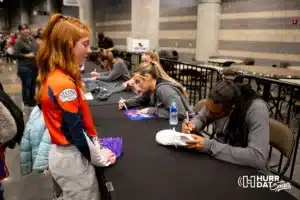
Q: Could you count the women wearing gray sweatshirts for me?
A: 3